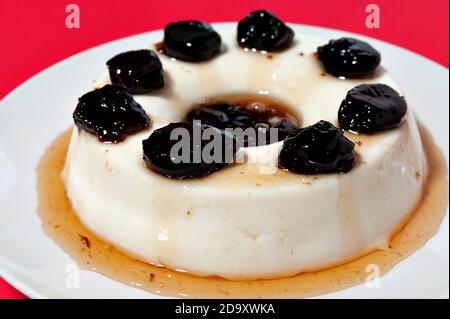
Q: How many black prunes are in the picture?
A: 8